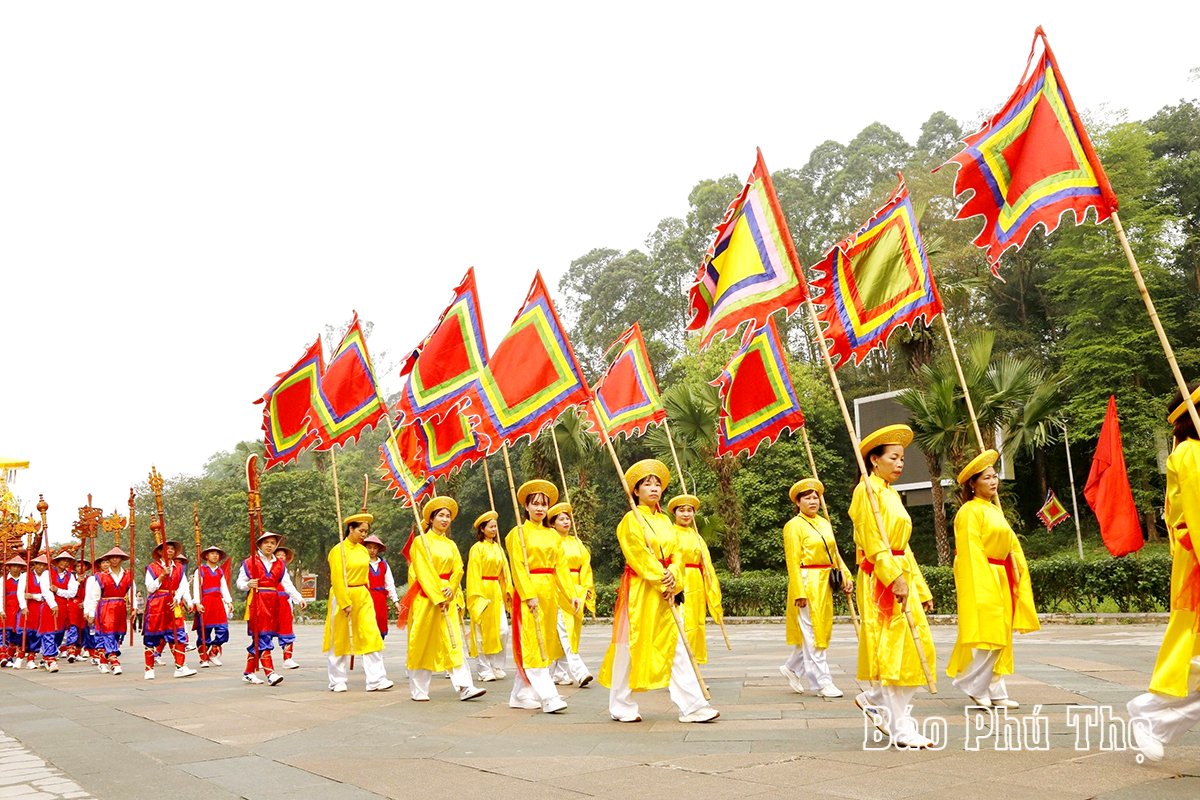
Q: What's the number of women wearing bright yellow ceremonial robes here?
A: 11